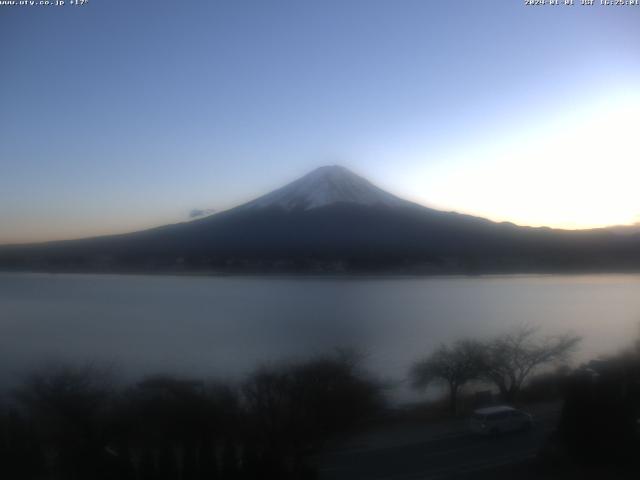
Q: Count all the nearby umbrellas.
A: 0